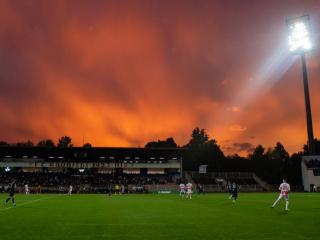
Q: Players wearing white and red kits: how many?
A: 5